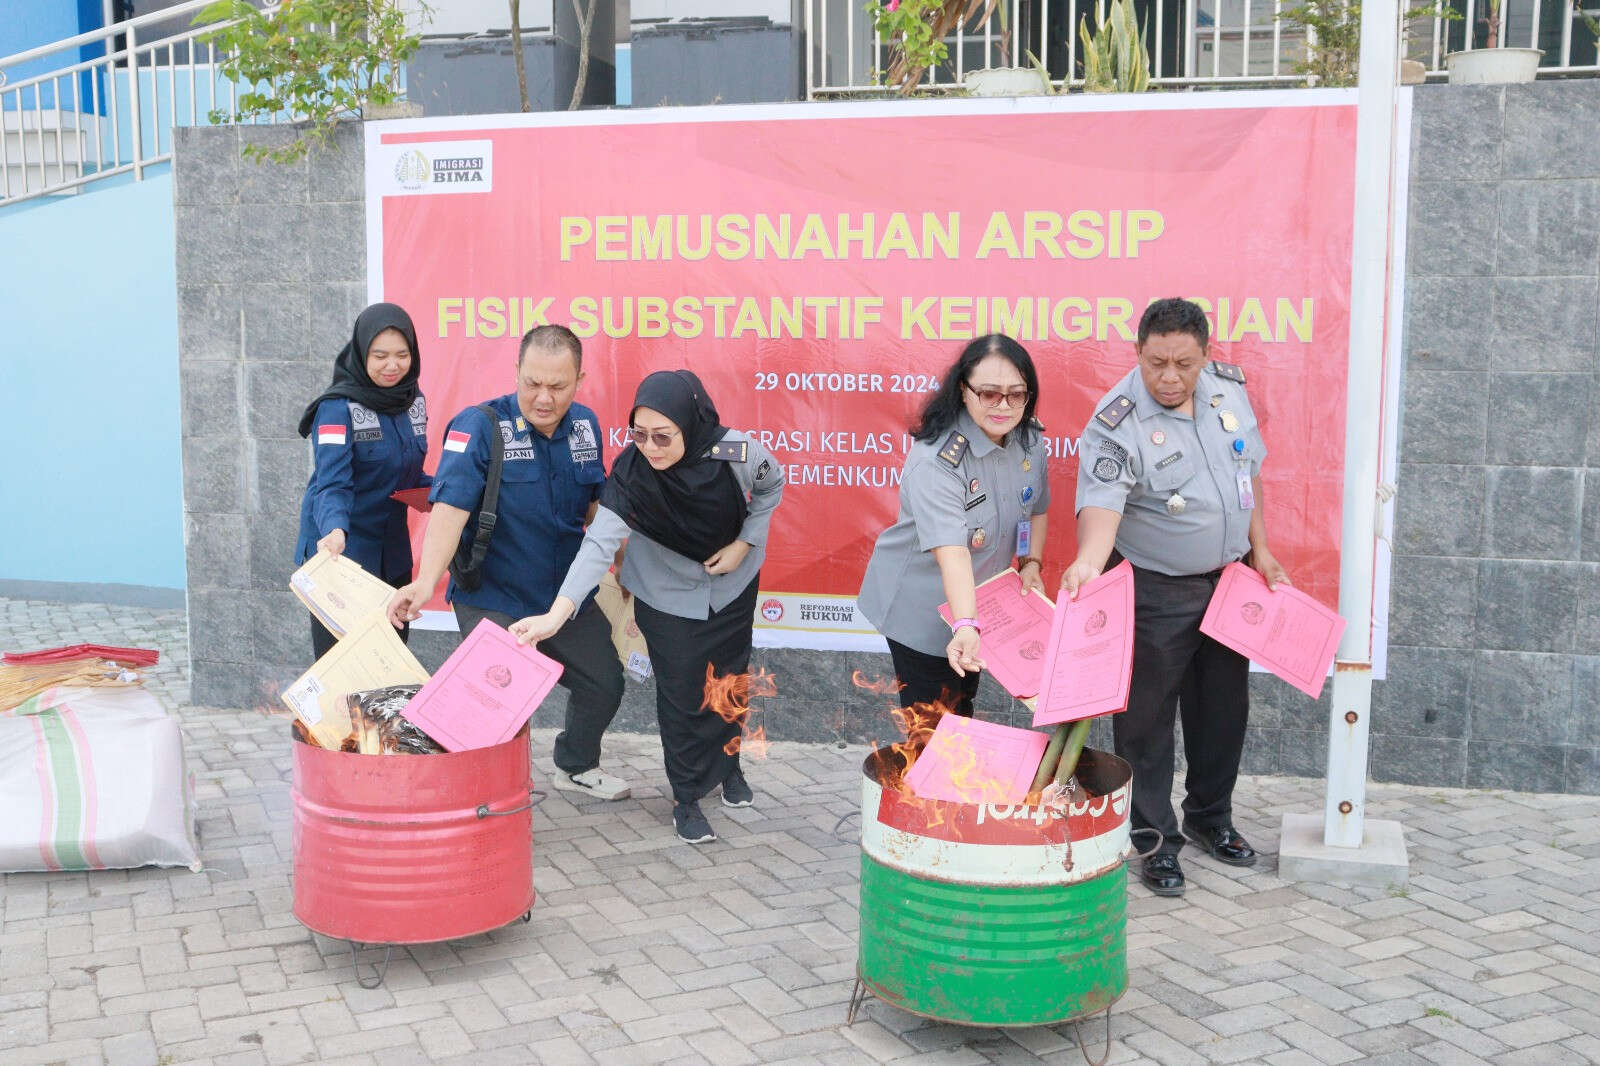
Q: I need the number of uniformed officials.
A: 5